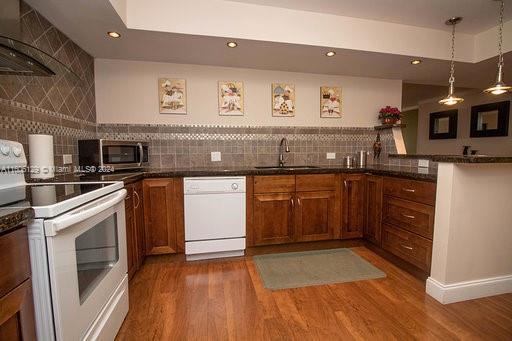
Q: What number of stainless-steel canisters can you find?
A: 2